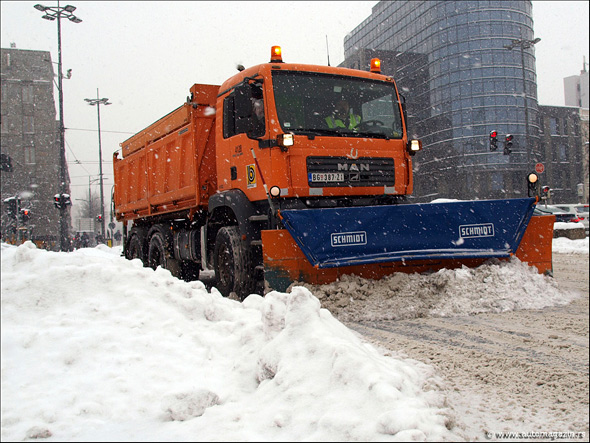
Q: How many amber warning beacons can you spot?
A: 2